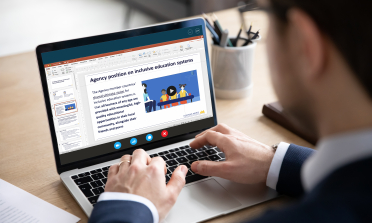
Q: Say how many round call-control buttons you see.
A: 4